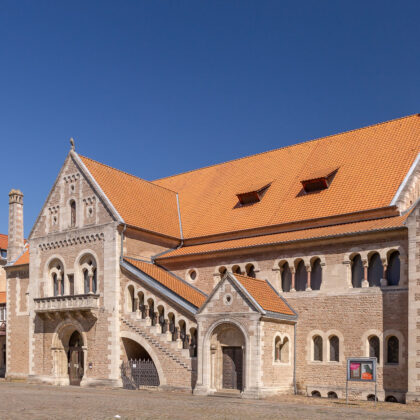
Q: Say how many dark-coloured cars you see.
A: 0